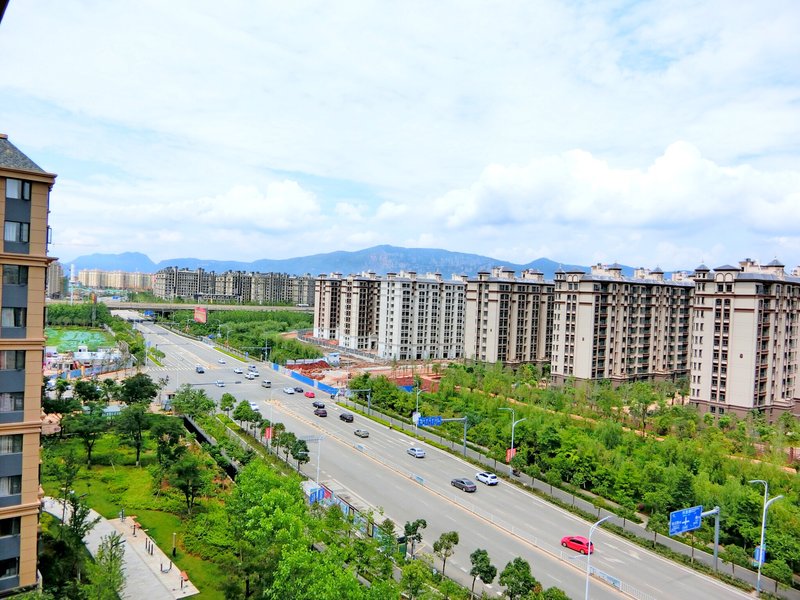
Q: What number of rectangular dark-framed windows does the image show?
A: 10